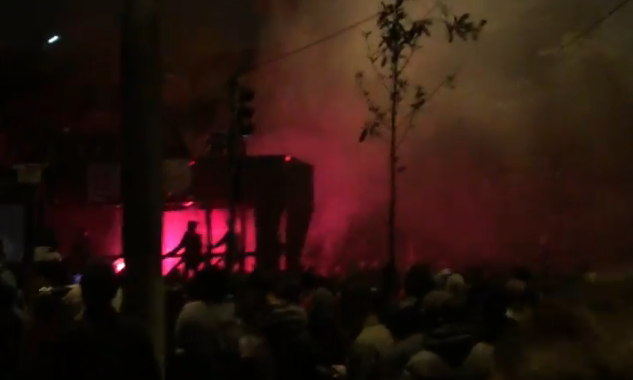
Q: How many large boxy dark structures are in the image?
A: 1